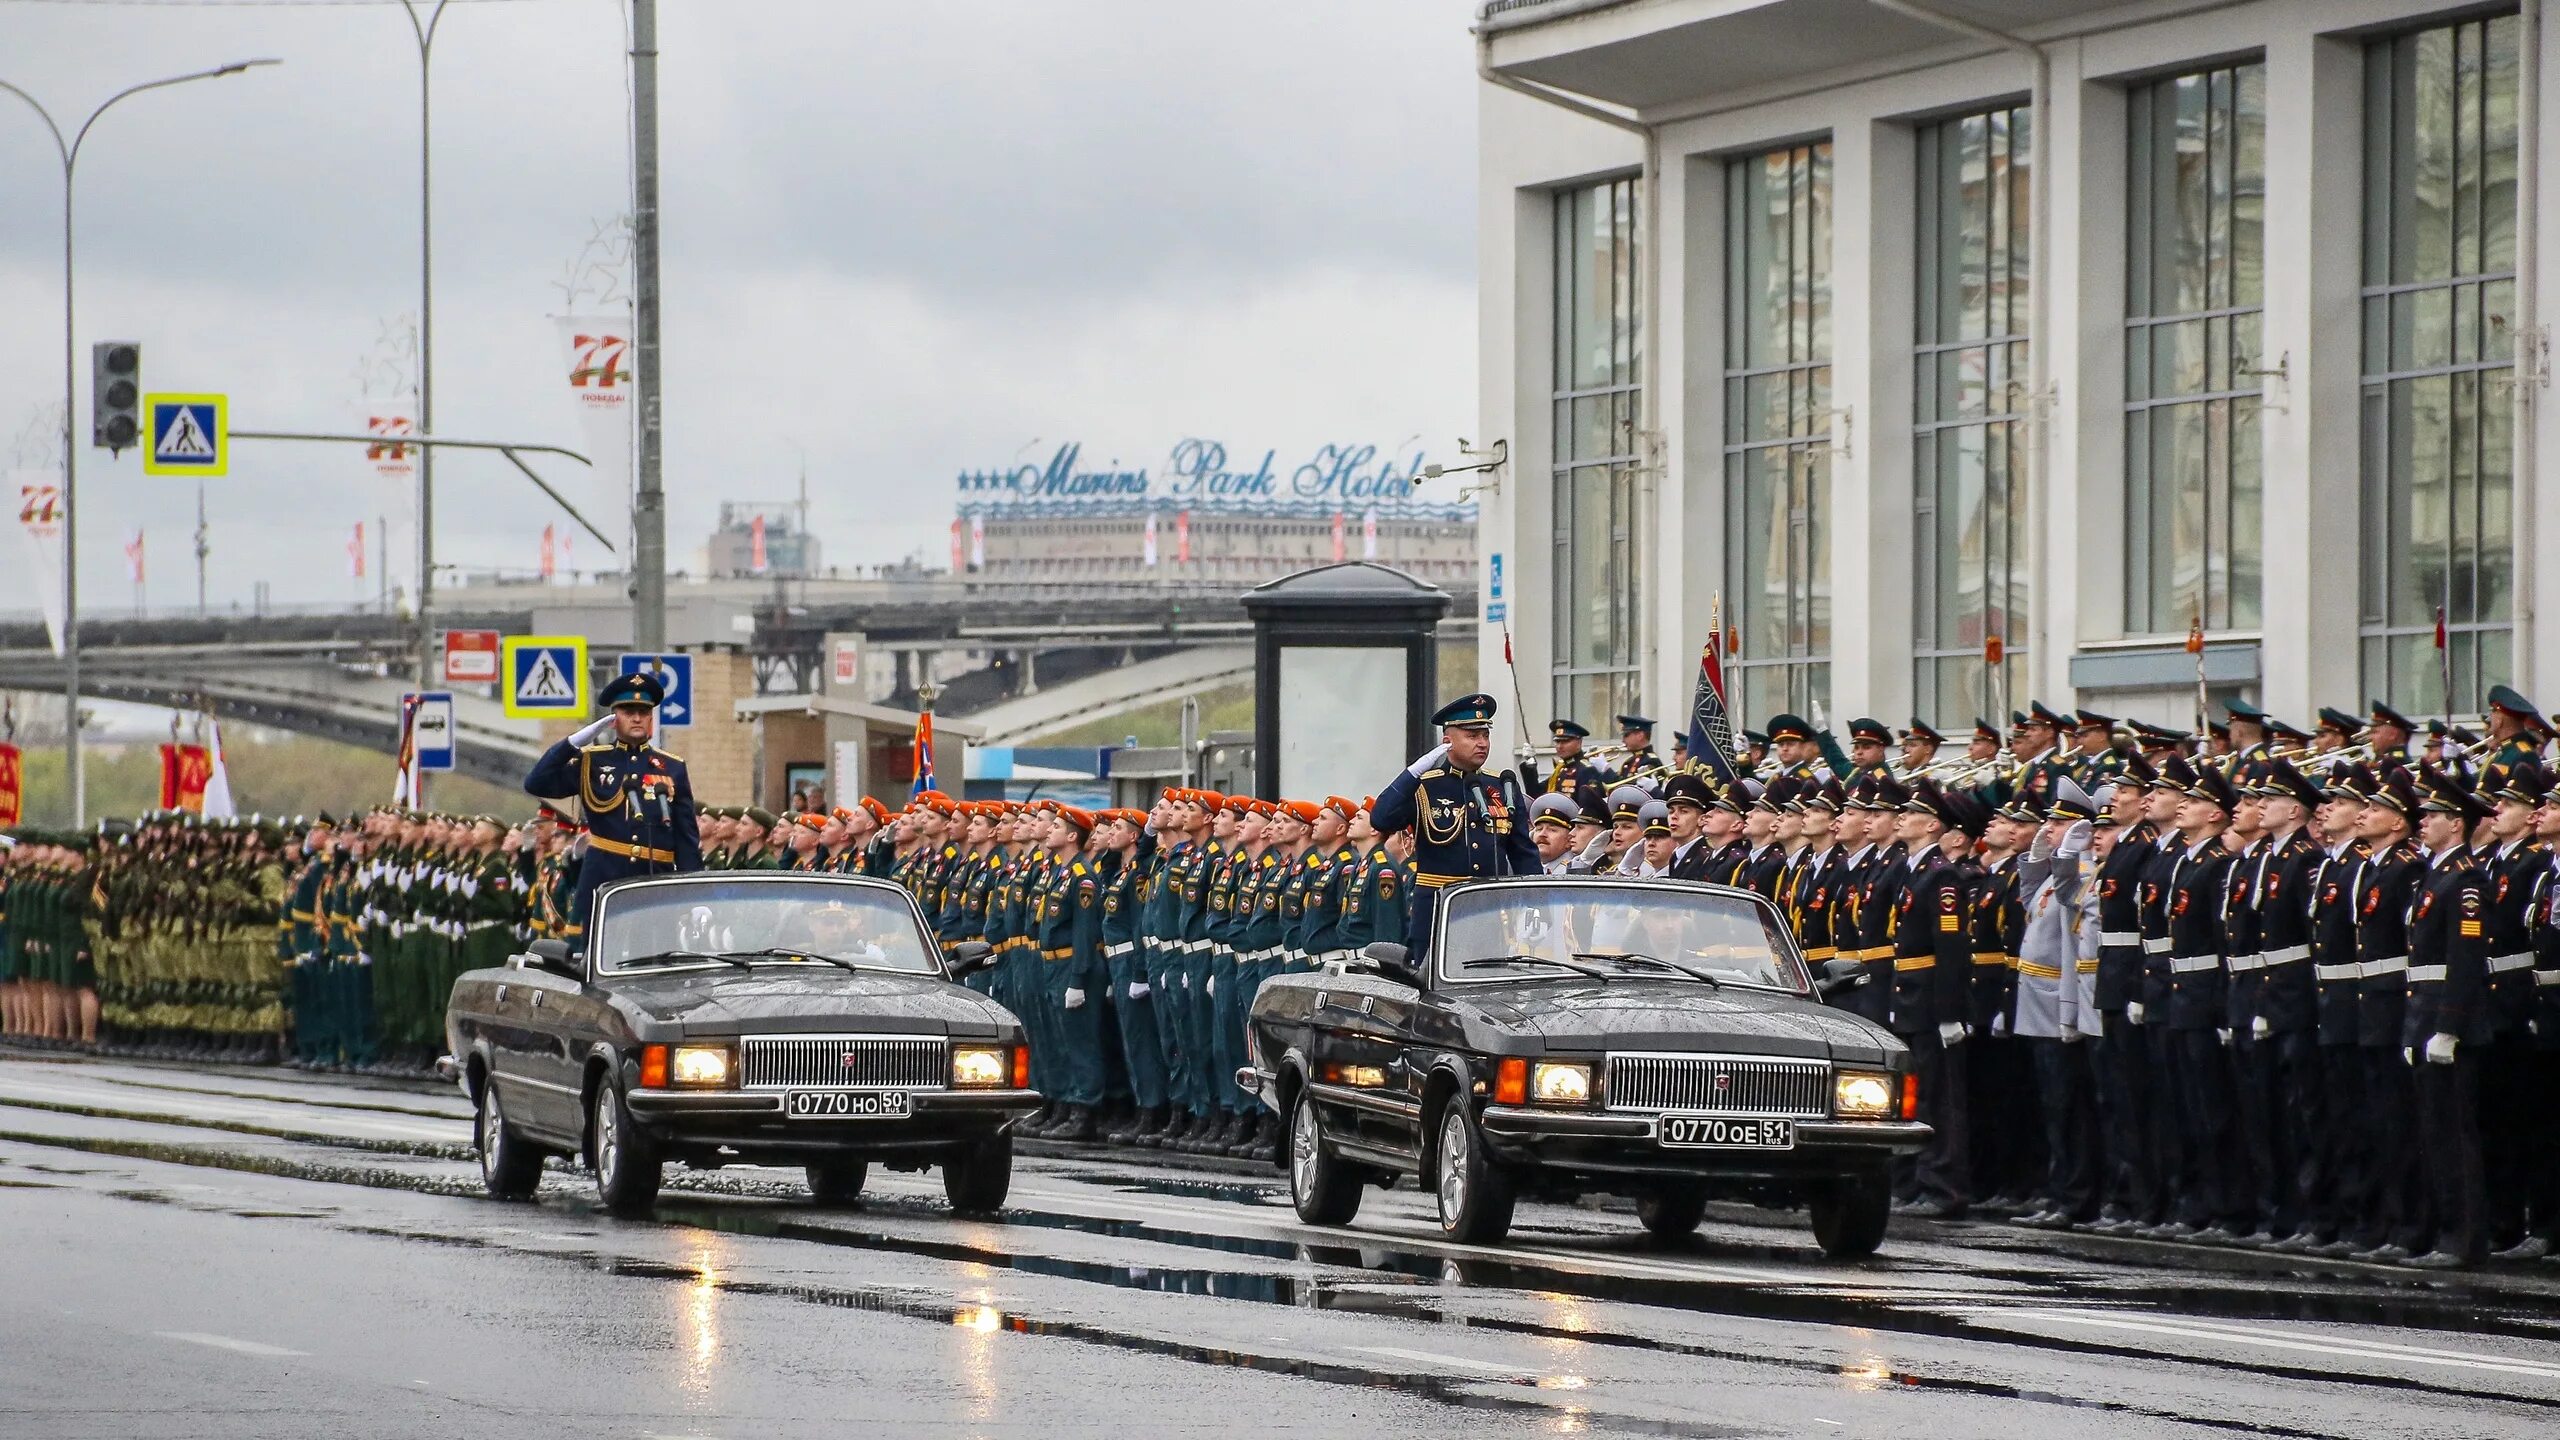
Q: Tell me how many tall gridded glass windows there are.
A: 5